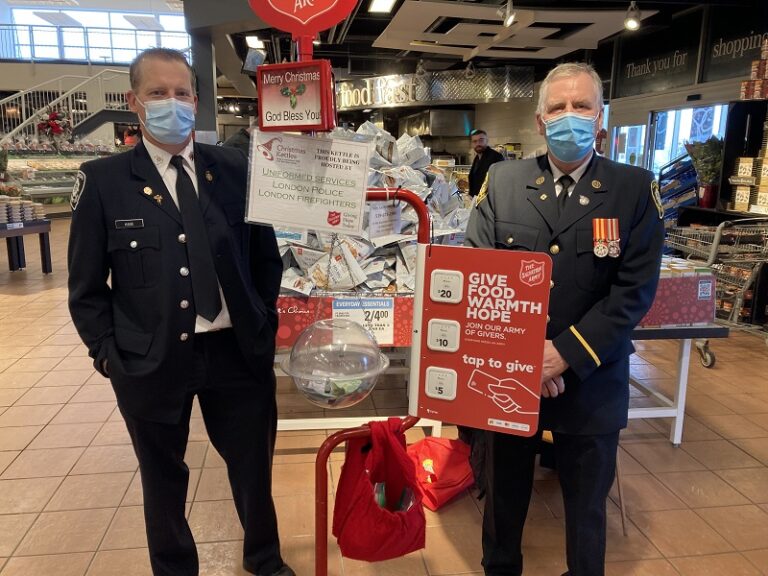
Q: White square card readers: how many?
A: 3